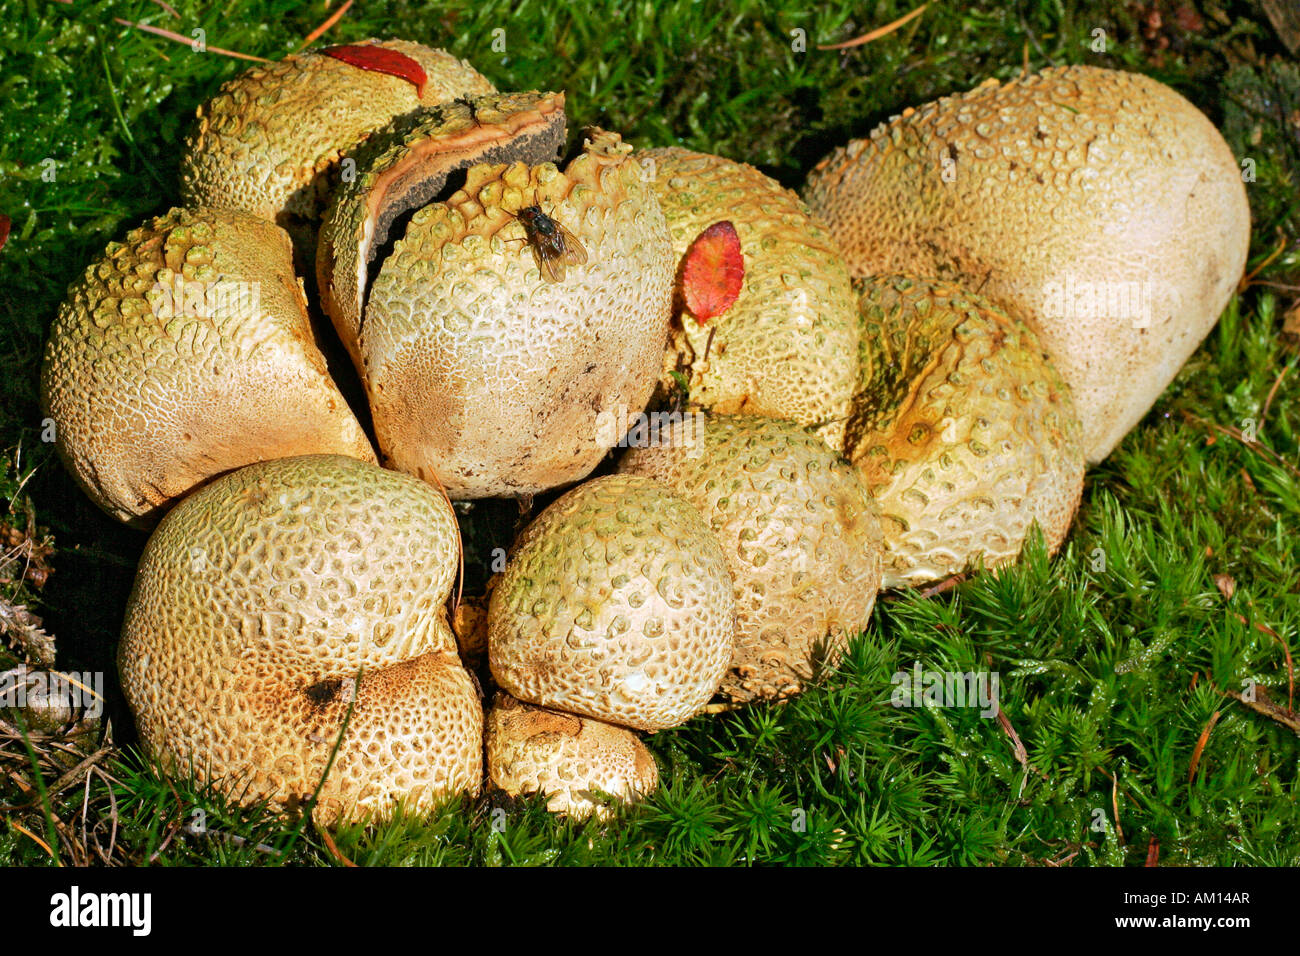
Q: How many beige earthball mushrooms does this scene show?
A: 10